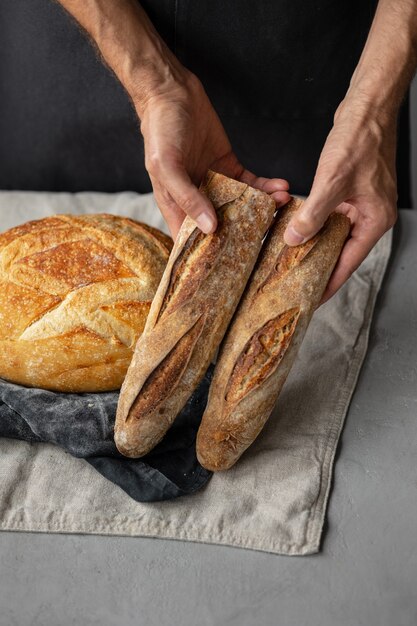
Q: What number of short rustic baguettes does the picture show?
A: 2